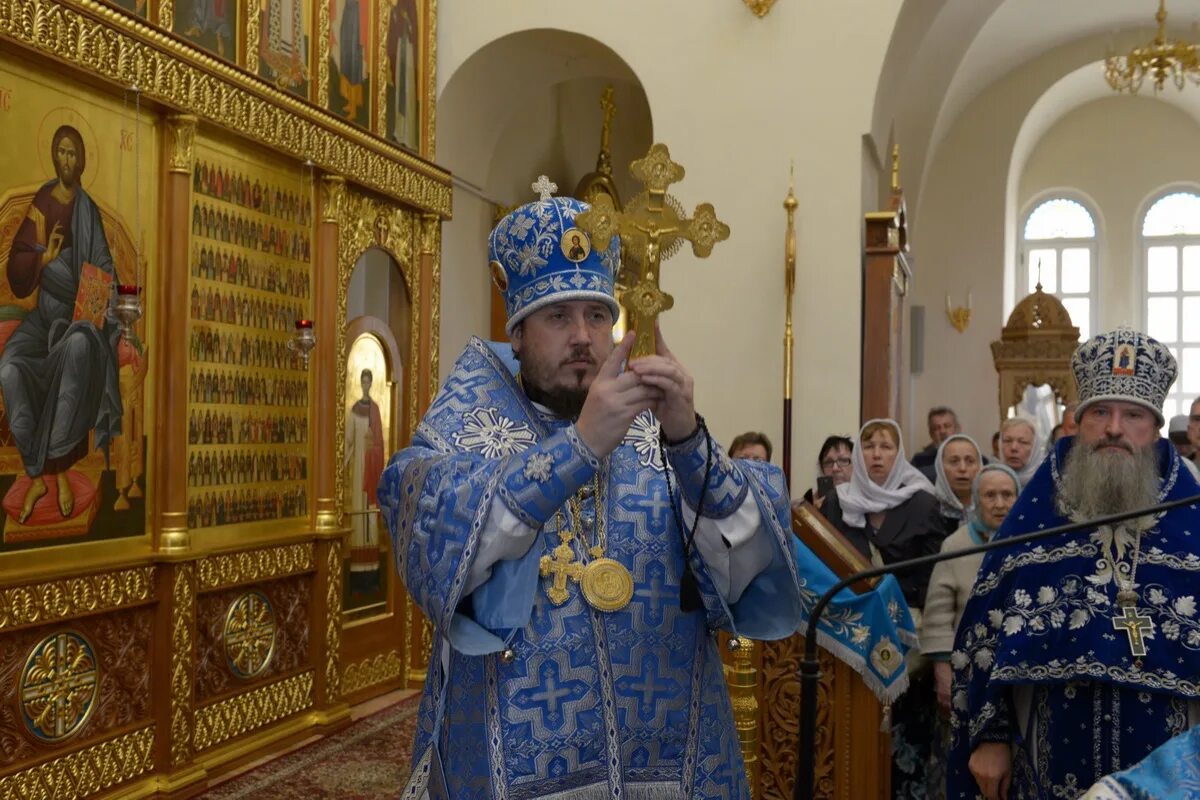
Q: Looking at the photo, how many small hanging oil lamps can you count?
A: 2